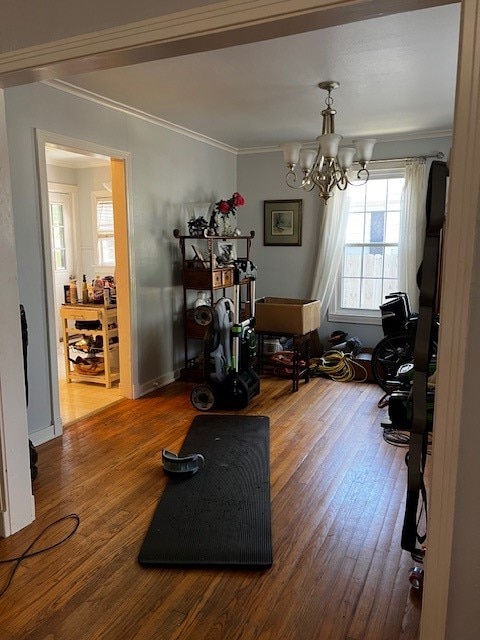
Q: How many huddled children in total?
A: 0